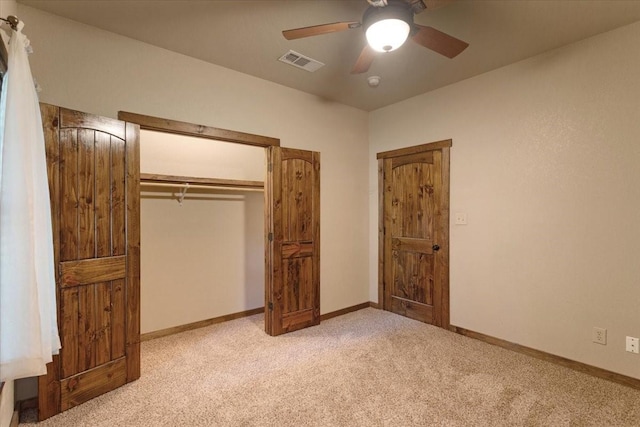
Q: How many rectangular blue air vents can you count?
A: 0